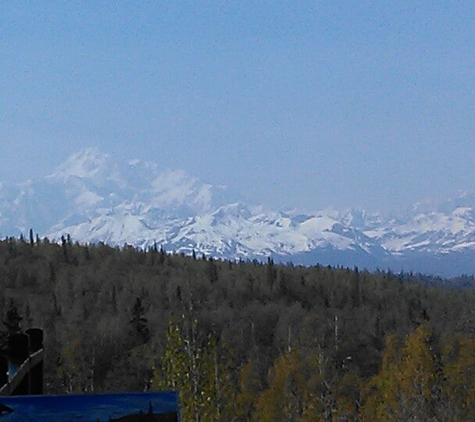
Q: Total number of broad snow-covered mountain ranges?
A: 1